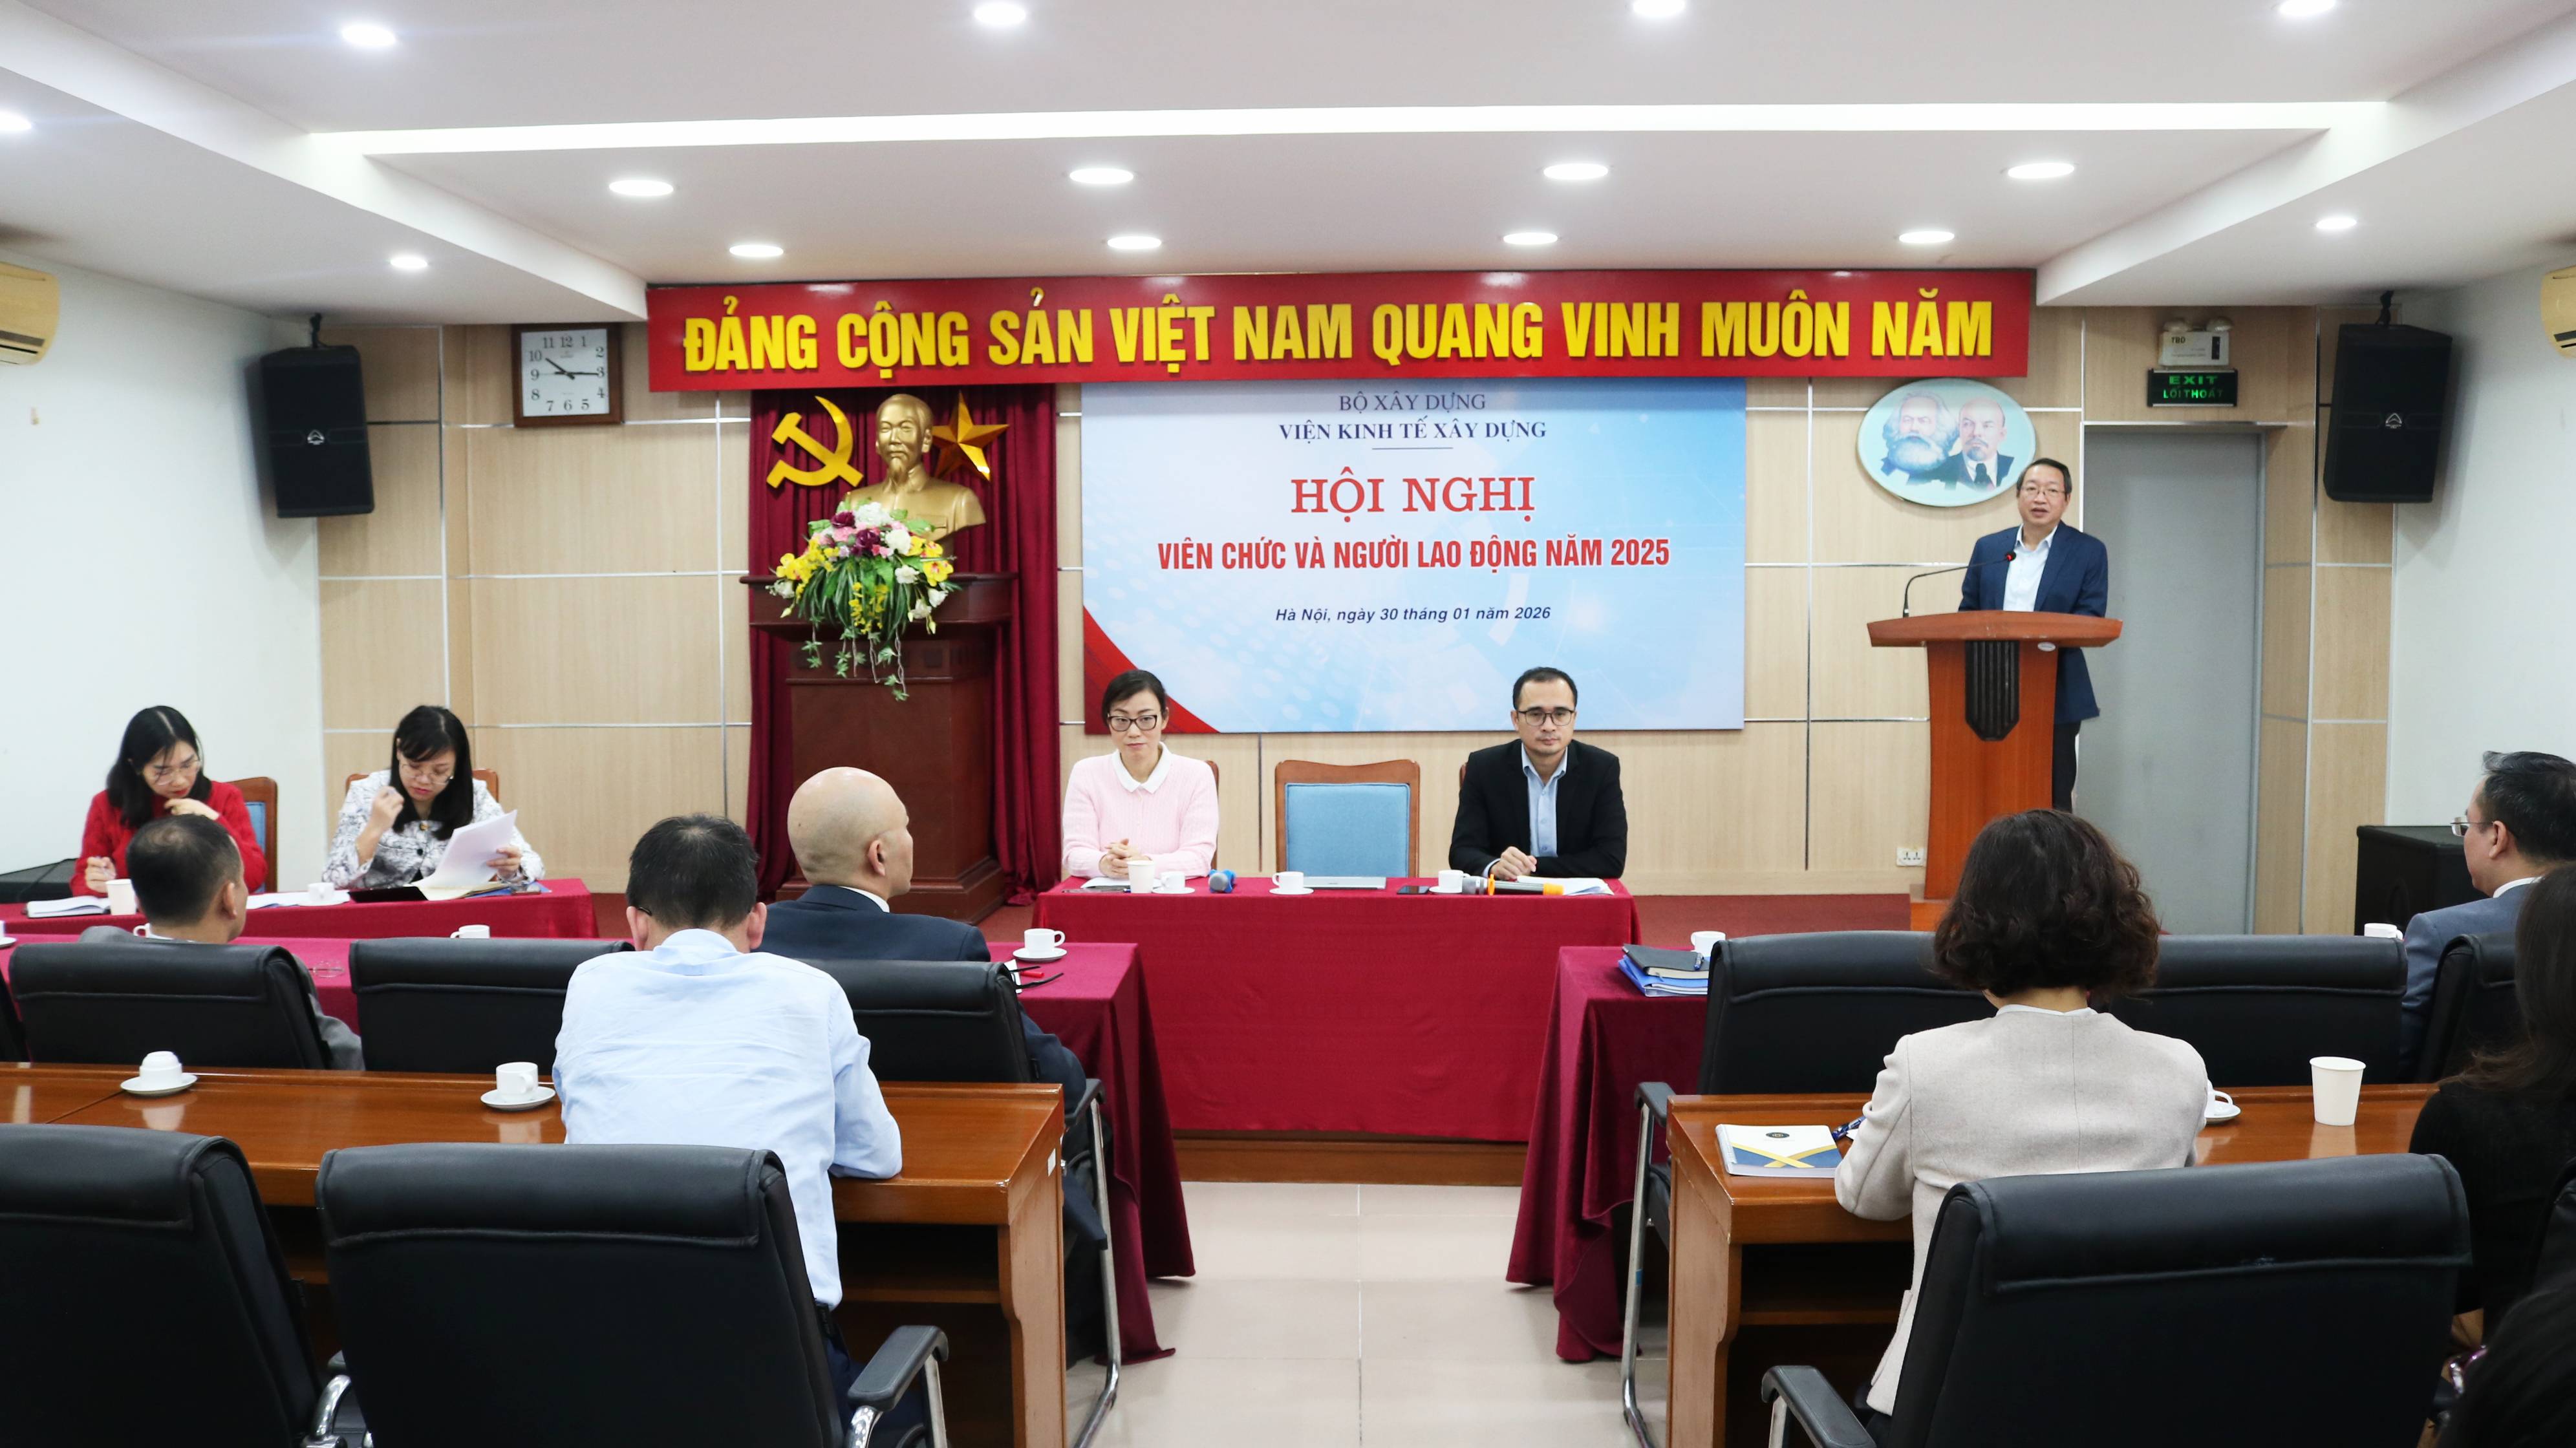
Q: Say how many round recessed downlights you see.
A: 15